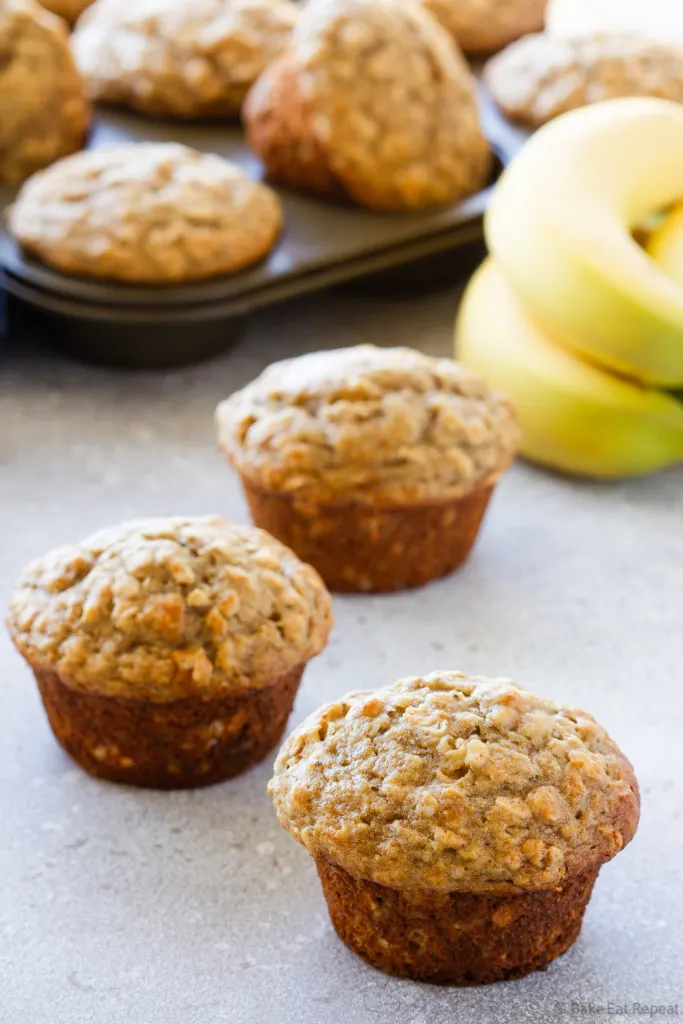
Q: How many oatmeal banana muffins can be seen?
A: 10